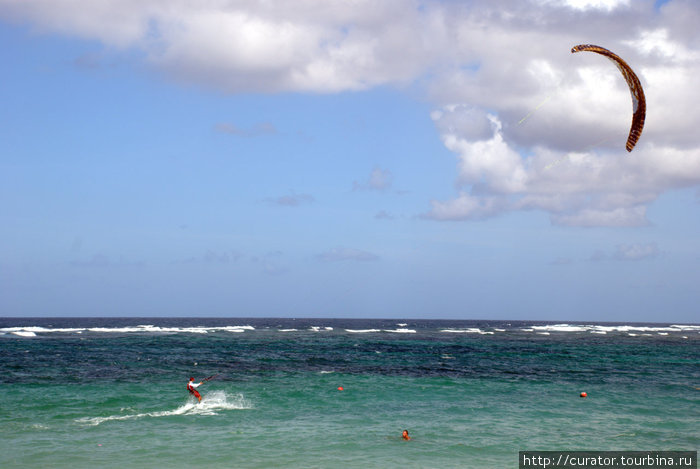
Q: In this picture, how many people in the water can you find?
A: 2